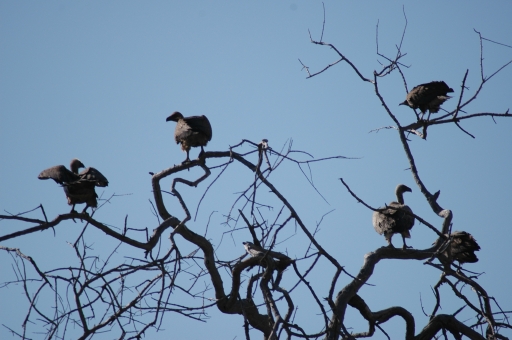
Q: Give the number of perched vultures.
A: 5